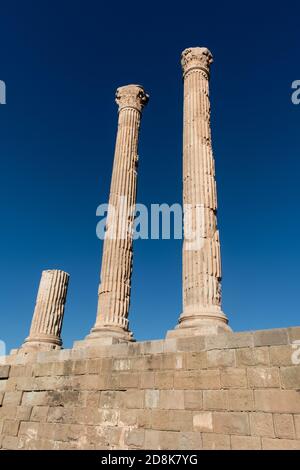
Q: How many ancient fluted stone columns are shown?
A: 3